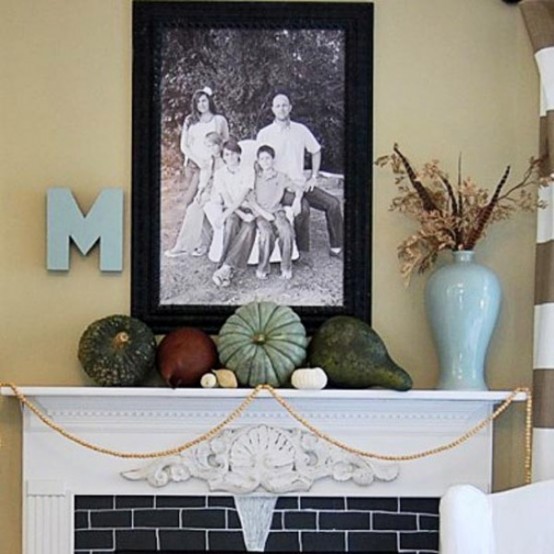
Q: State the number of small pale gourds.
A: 3